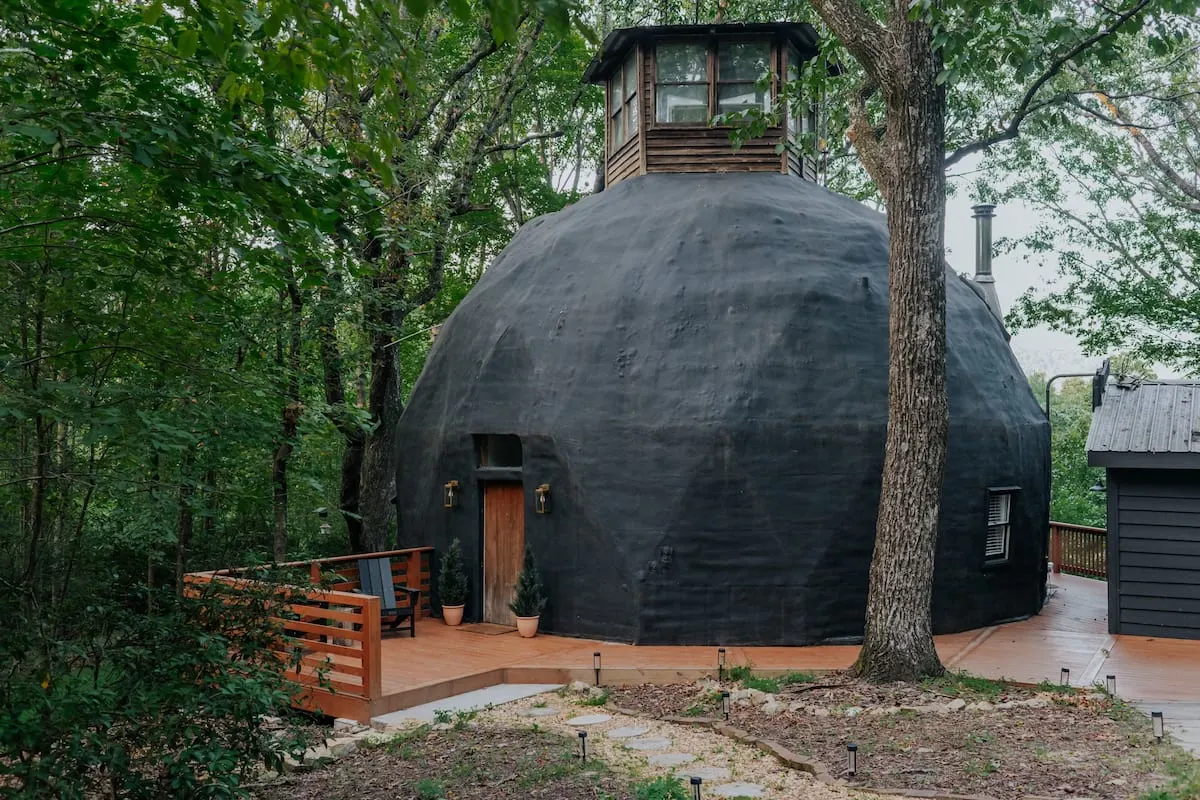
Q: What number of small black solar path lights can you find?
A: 9